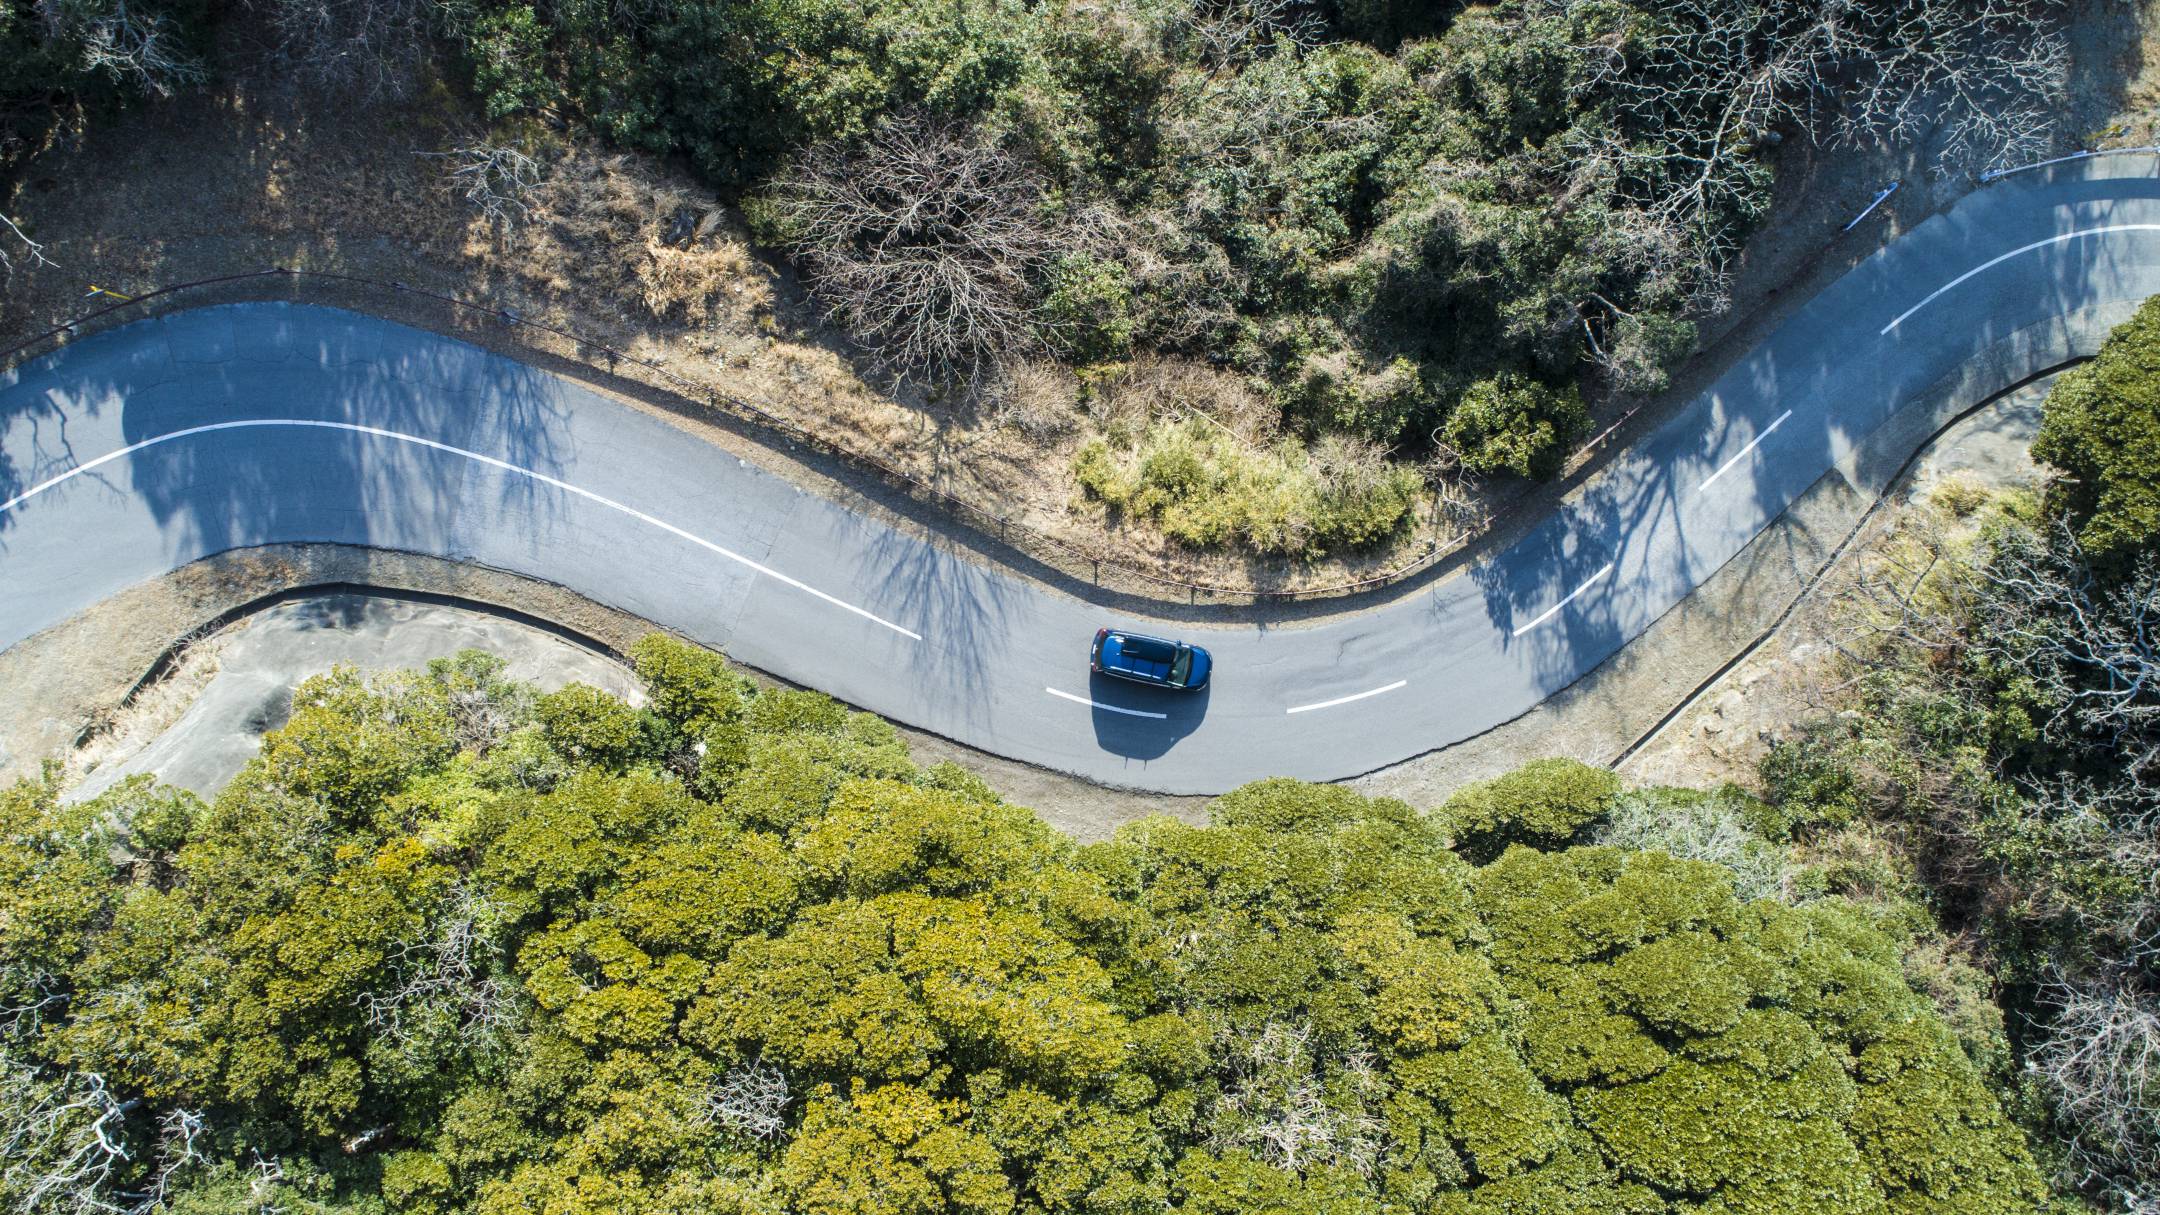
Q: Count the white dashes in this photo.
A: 4